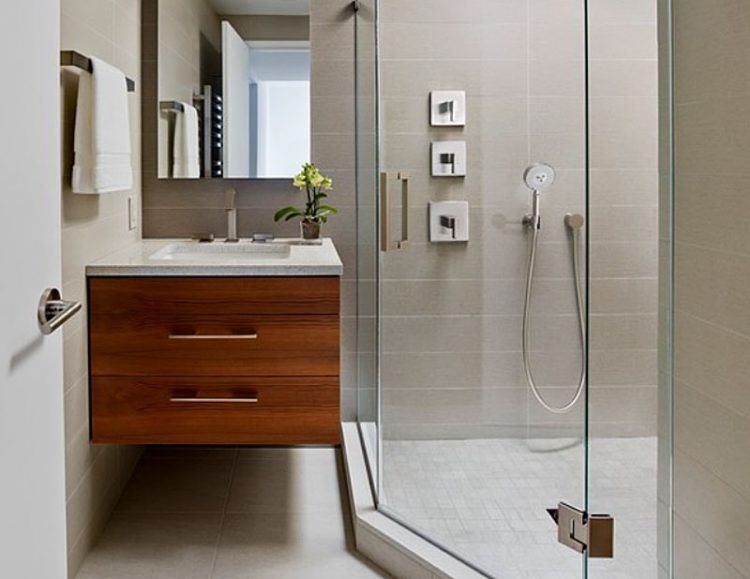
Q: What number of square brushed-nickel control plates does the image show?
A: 3